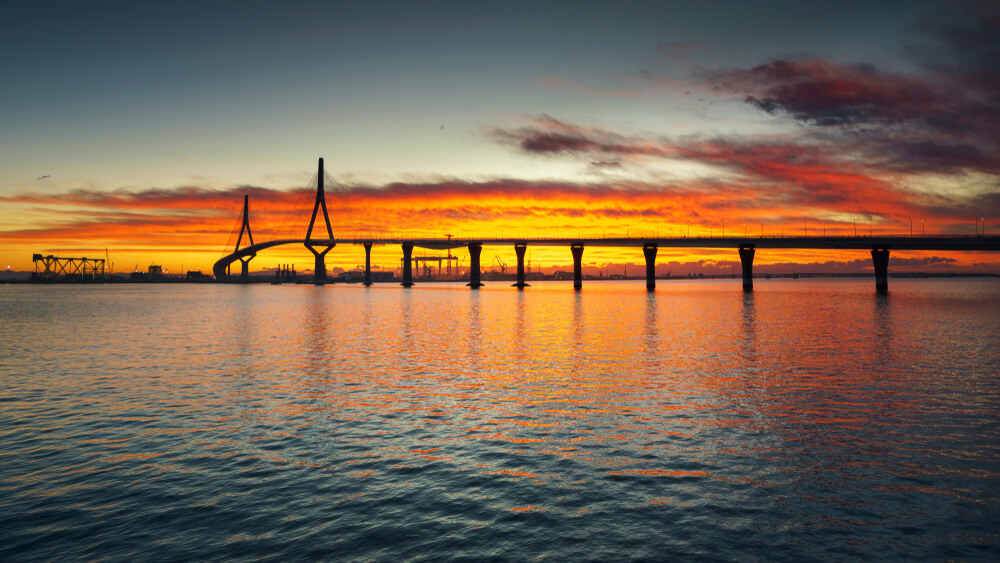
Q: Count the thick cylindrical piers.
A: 8